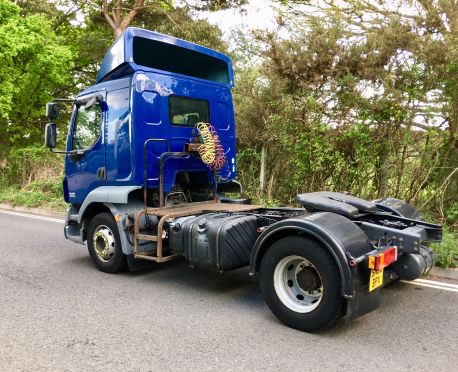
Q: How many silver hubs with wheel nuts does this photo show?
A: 2